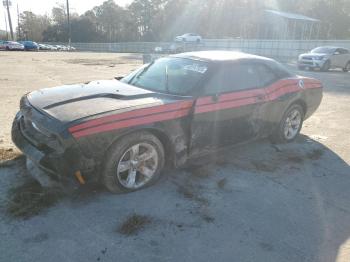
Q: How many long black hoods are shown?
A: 1